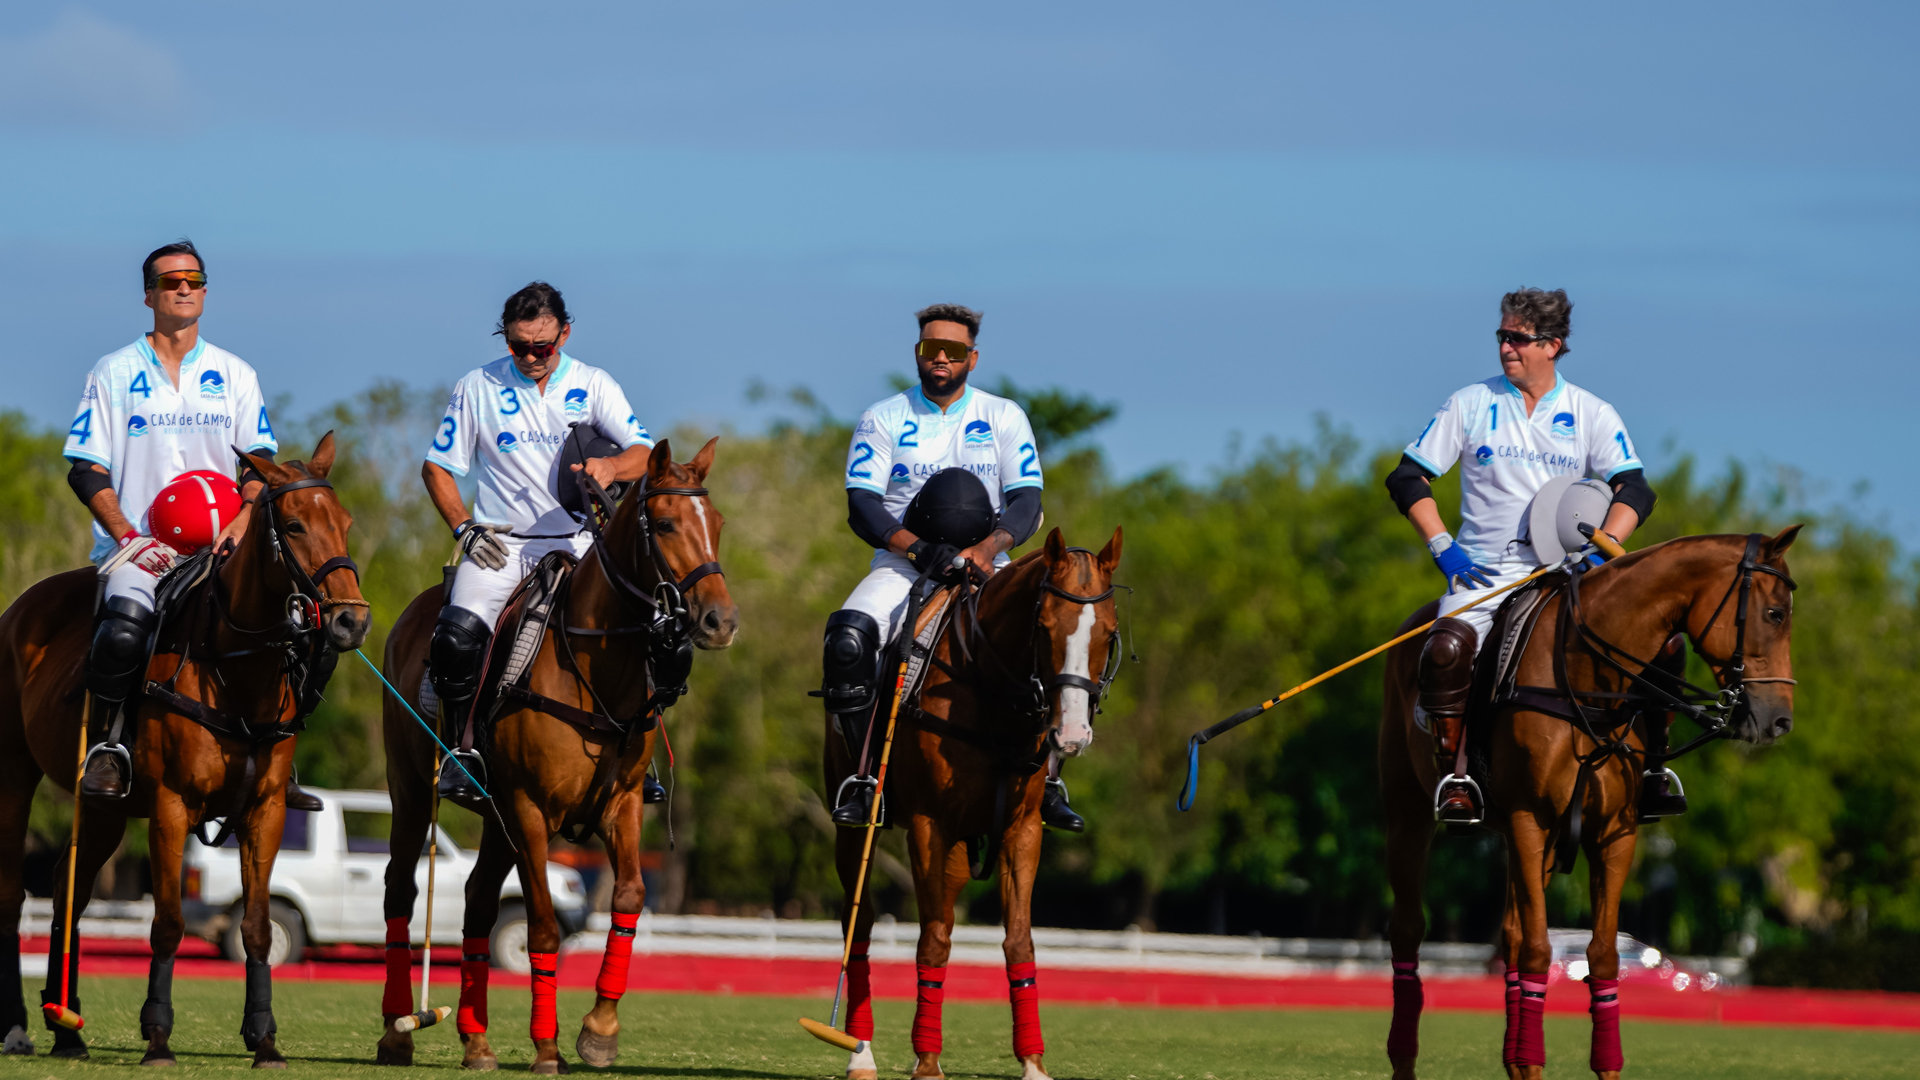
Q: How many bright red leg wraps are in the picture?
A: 7